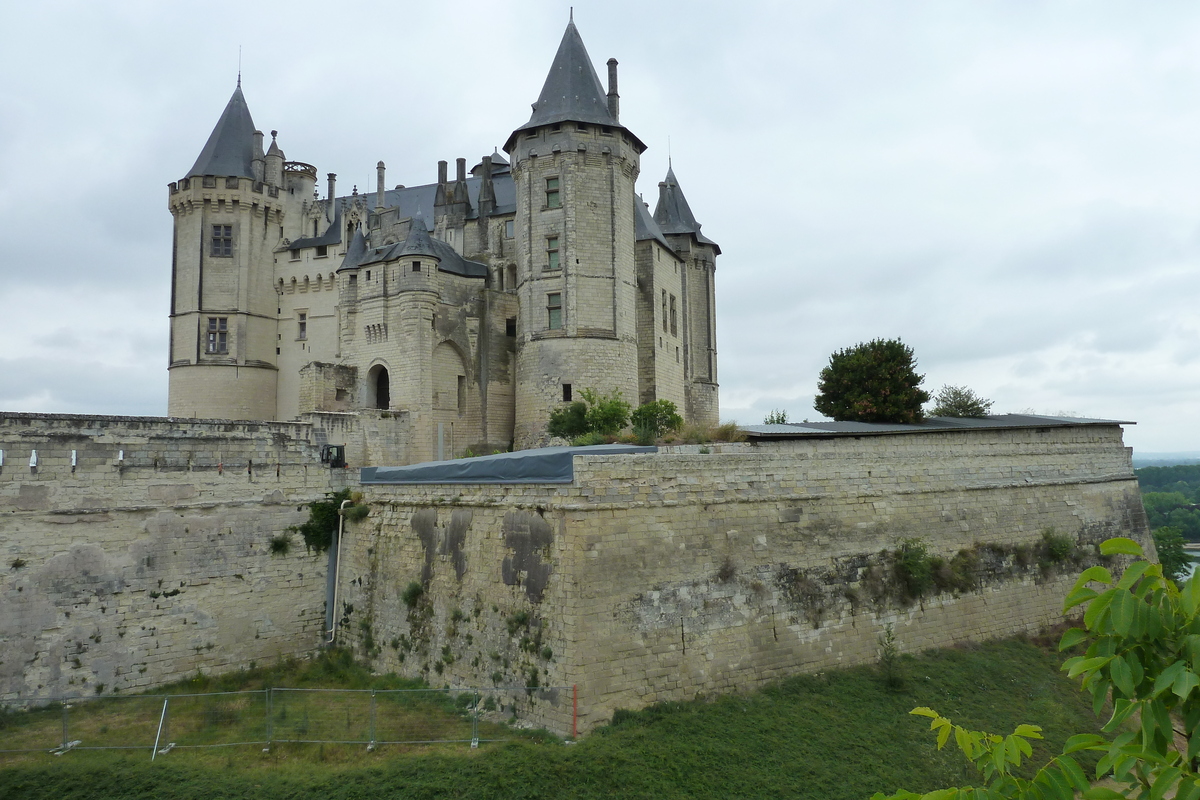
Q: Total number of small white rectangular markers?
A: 4